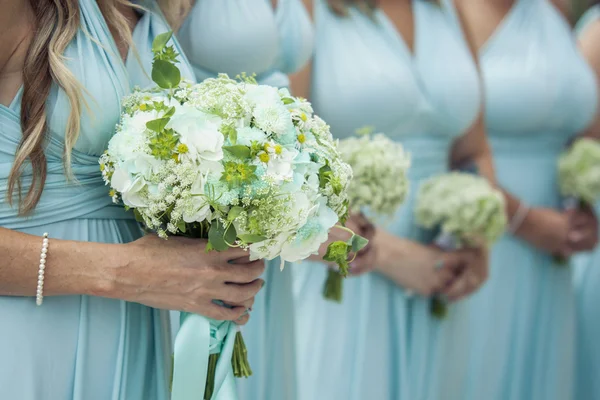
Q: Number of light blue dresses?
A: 5